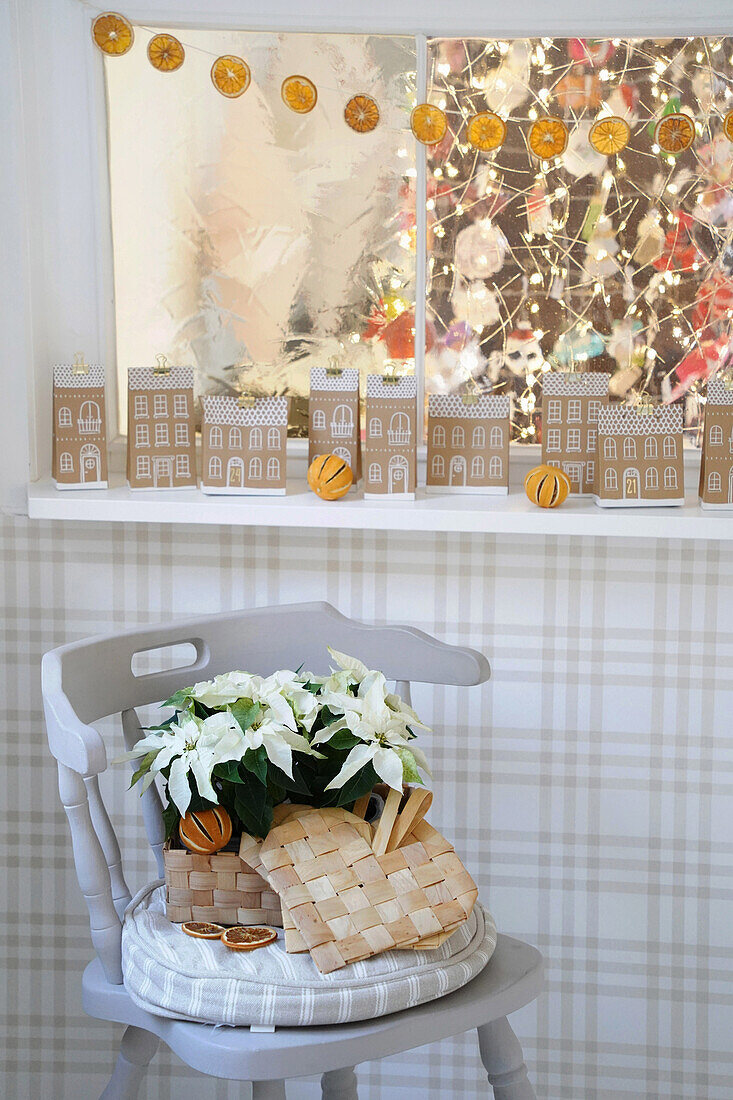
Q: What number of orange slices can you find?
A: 13